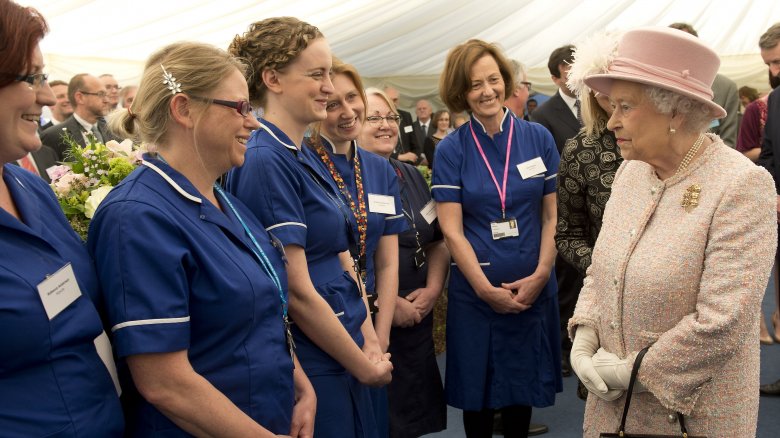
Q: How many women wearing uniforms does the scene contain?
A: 6